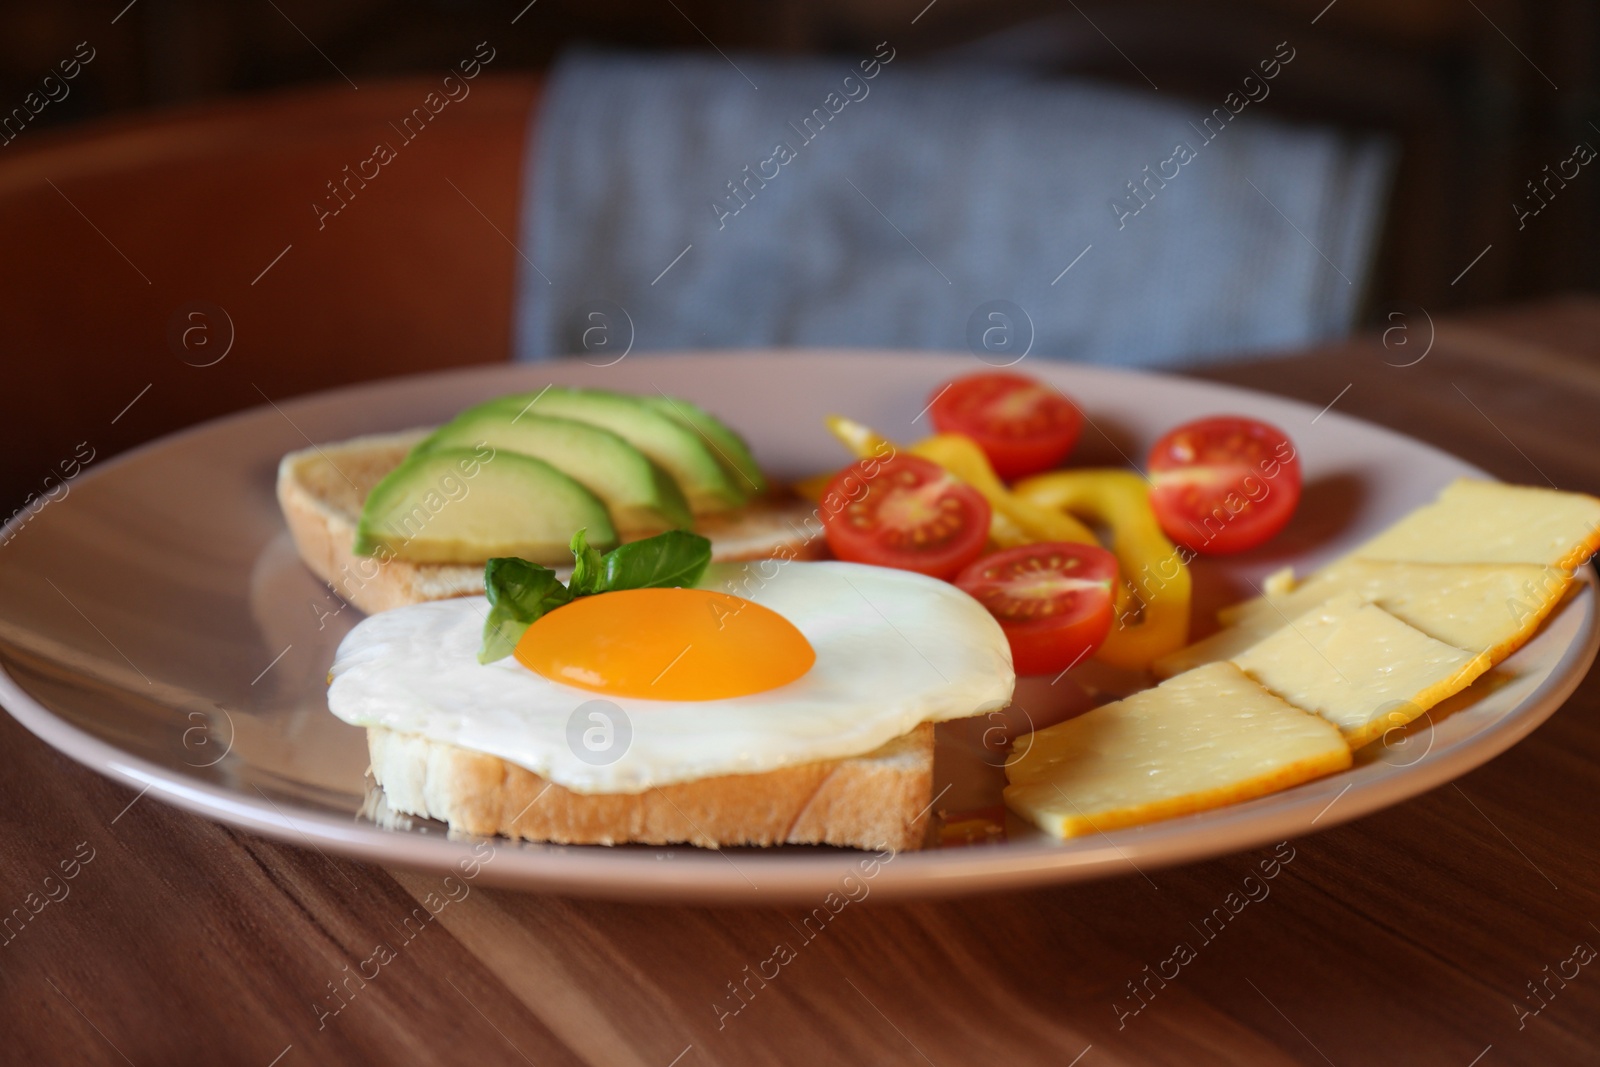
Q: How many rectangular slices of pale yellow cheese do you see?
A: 4